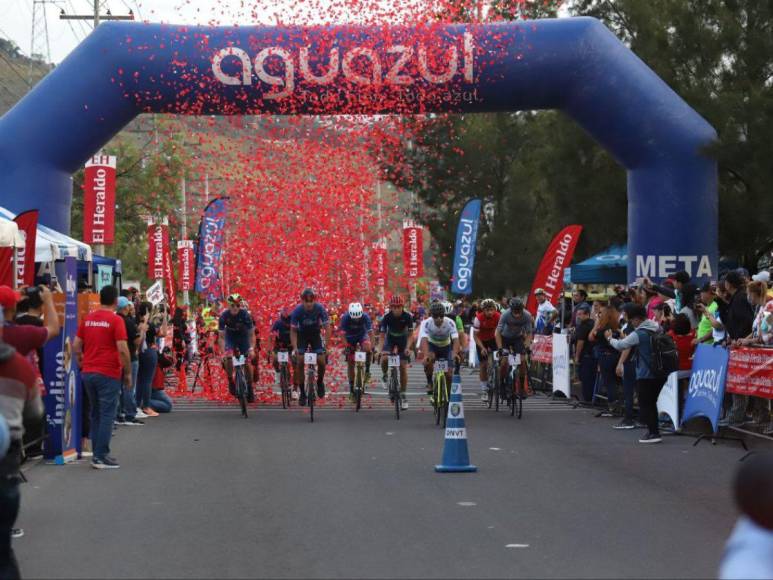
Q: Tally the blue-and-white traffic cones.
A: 1